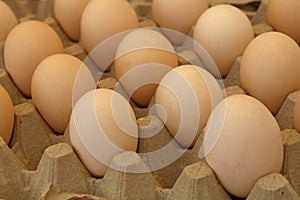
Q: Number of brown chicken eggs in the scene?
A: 15